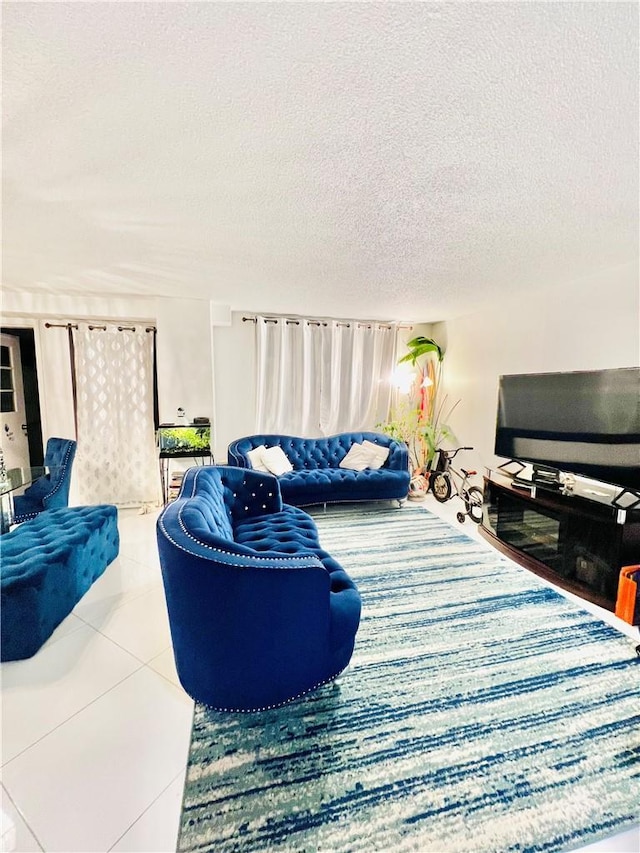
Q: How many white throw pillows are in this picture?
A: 4